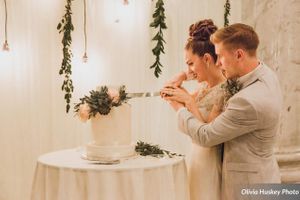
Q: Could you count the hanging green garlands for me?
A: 3